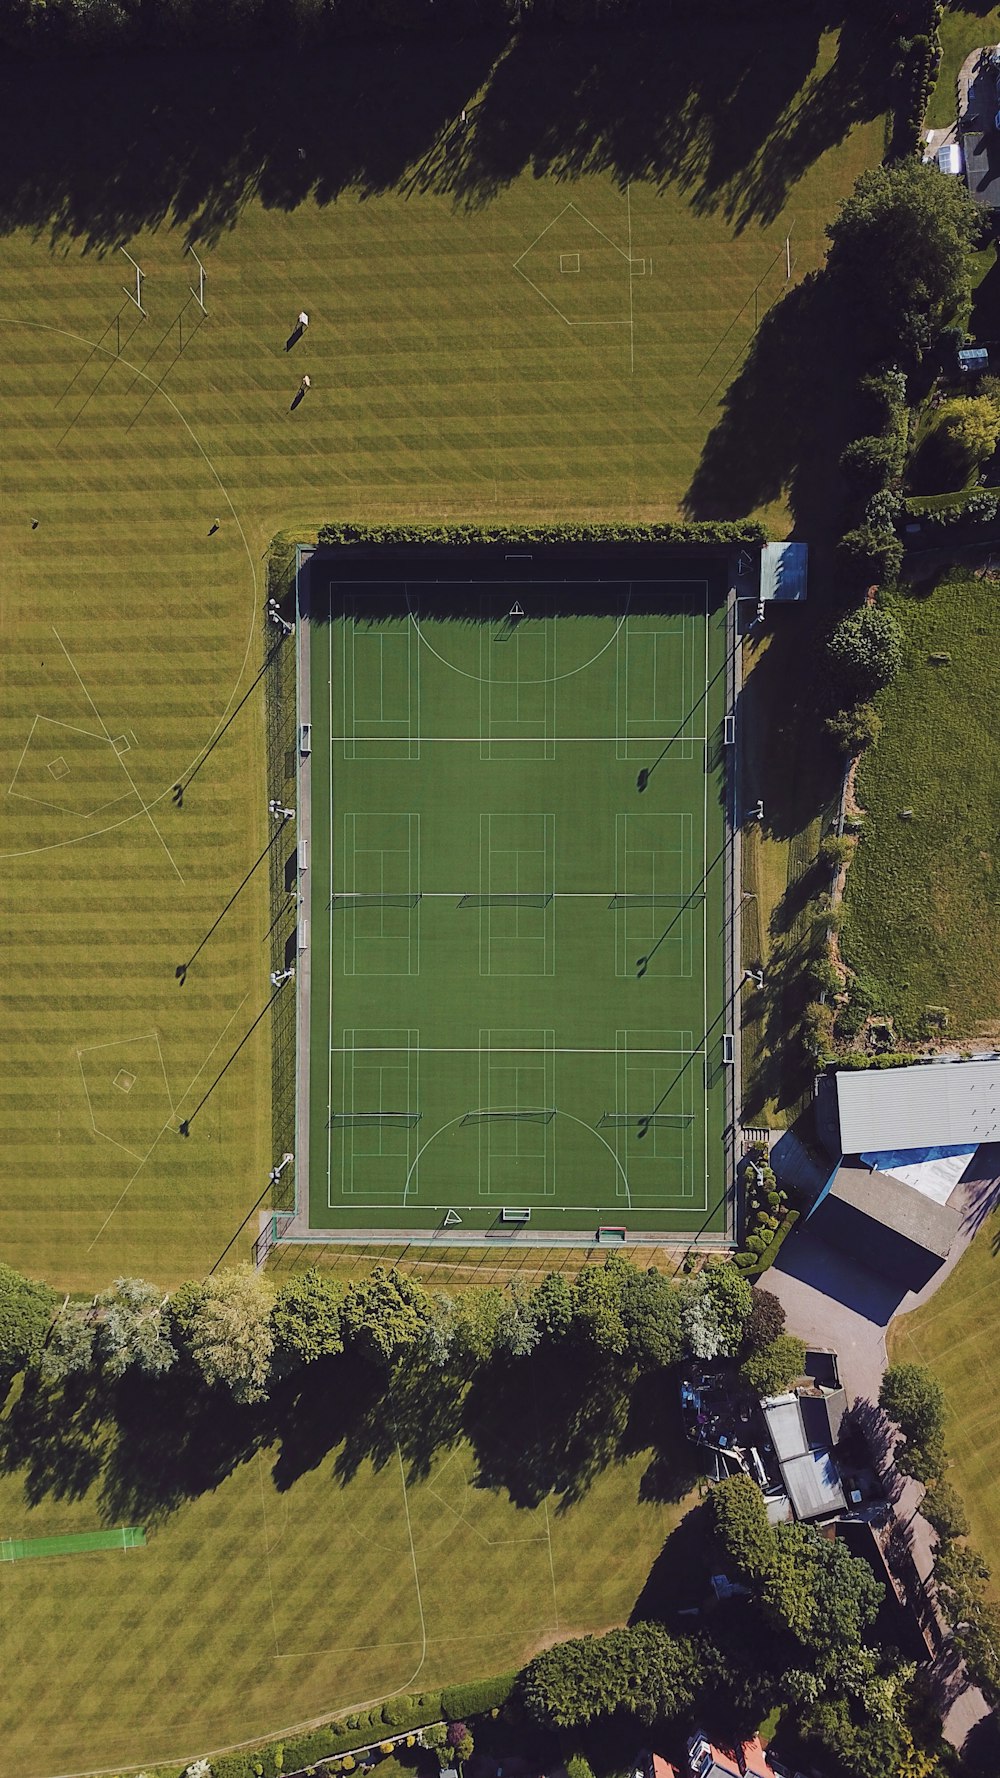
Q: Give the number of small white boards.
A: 2